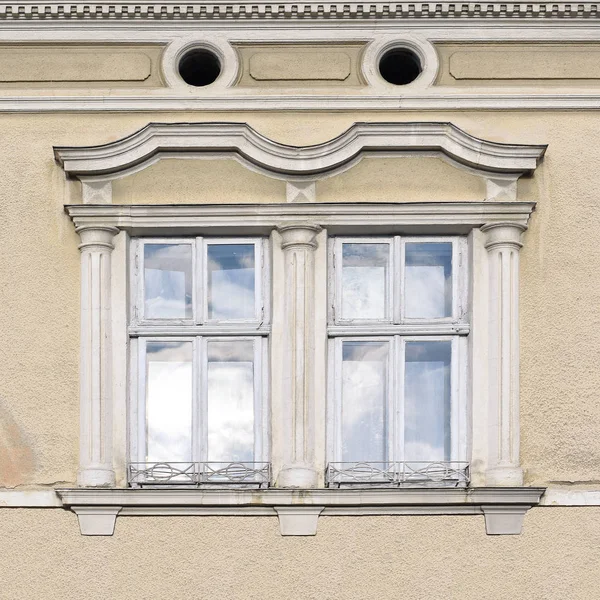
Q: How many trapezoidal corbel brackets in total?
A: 3